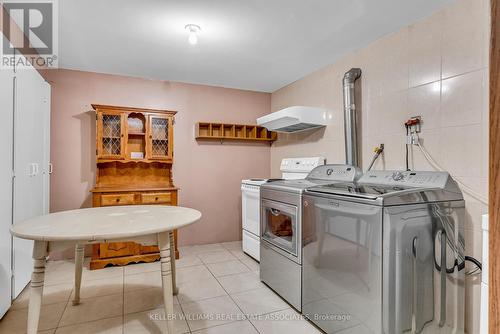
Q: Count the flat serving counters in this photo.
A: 1